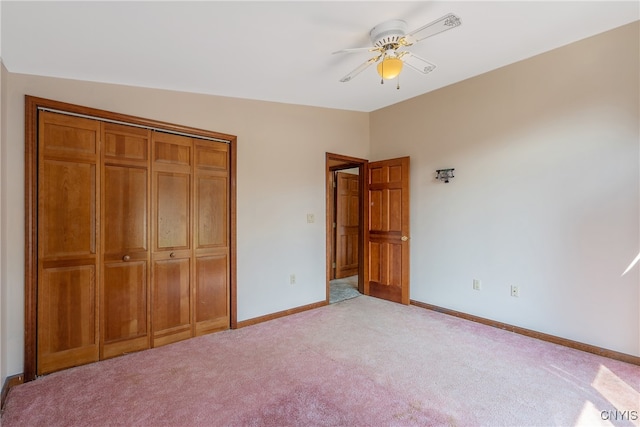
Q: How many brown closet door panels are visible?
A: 4